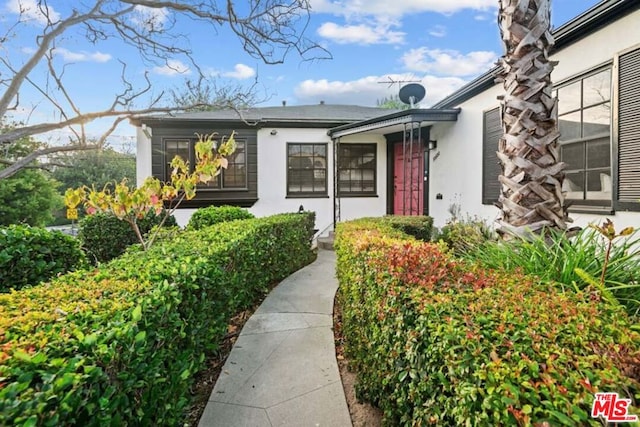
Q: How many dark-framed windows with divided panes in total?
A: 4